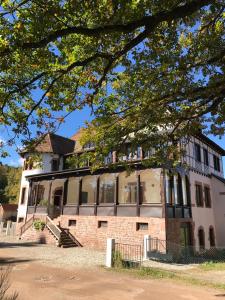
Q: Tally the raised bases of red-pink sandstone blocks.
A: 1